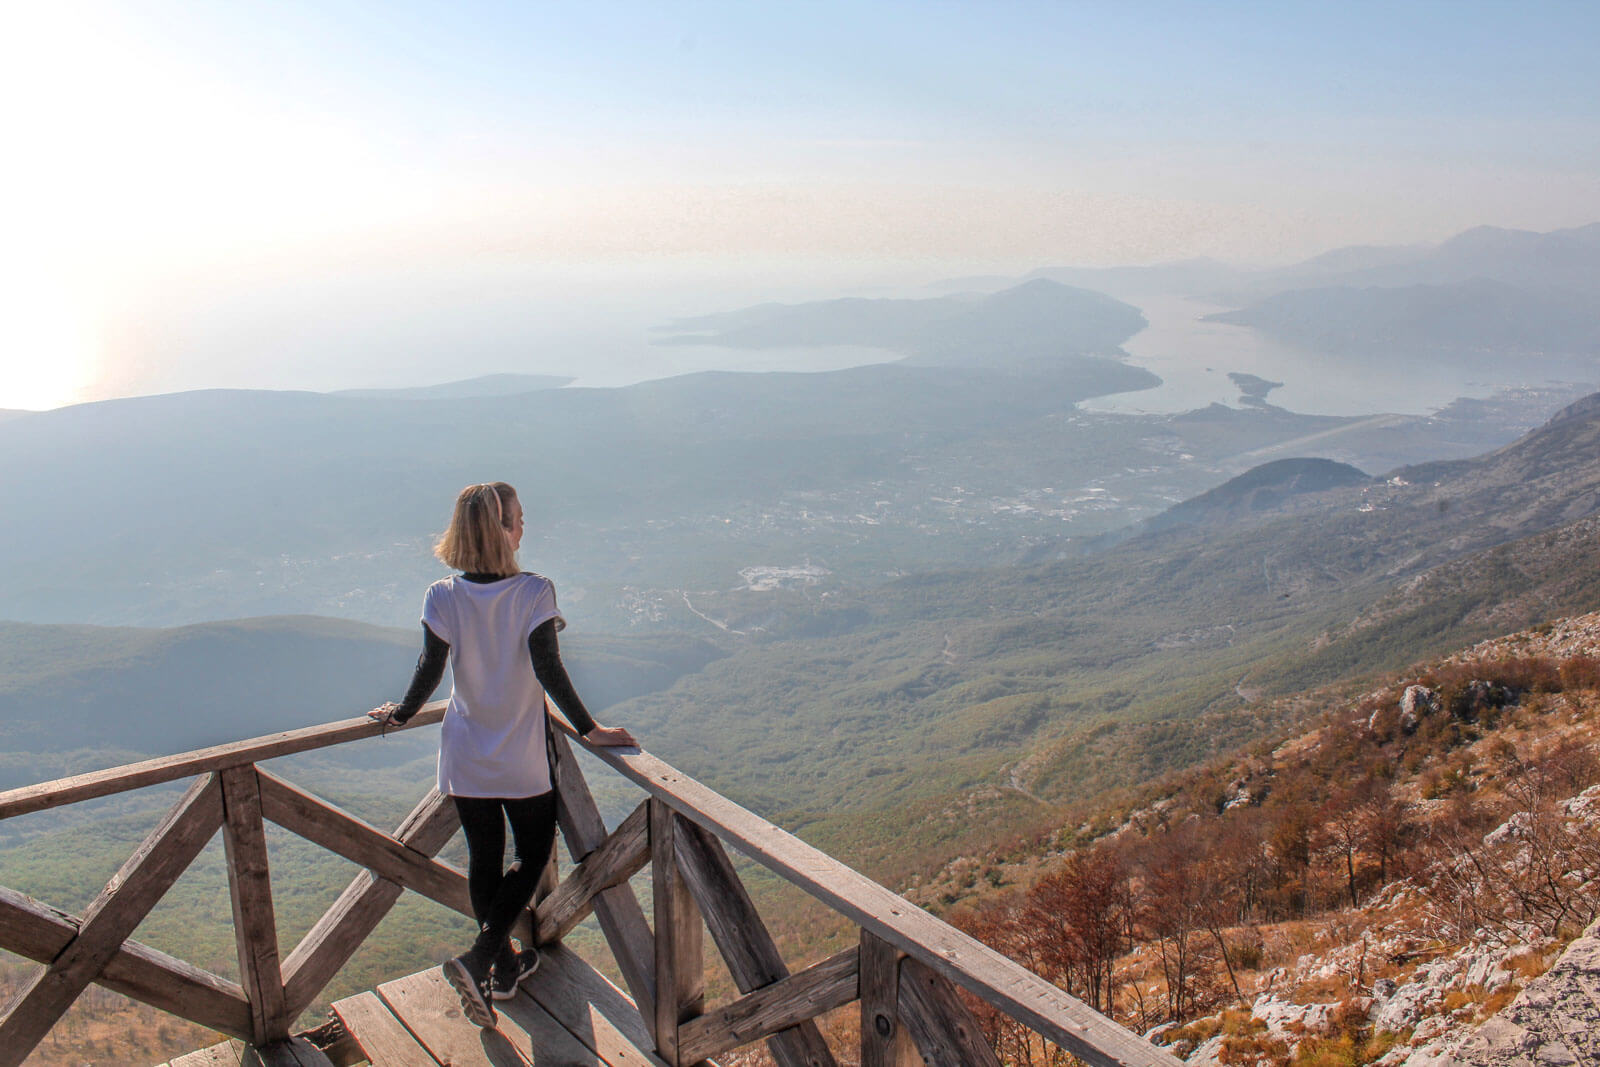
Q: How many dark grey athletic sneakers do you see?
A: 2